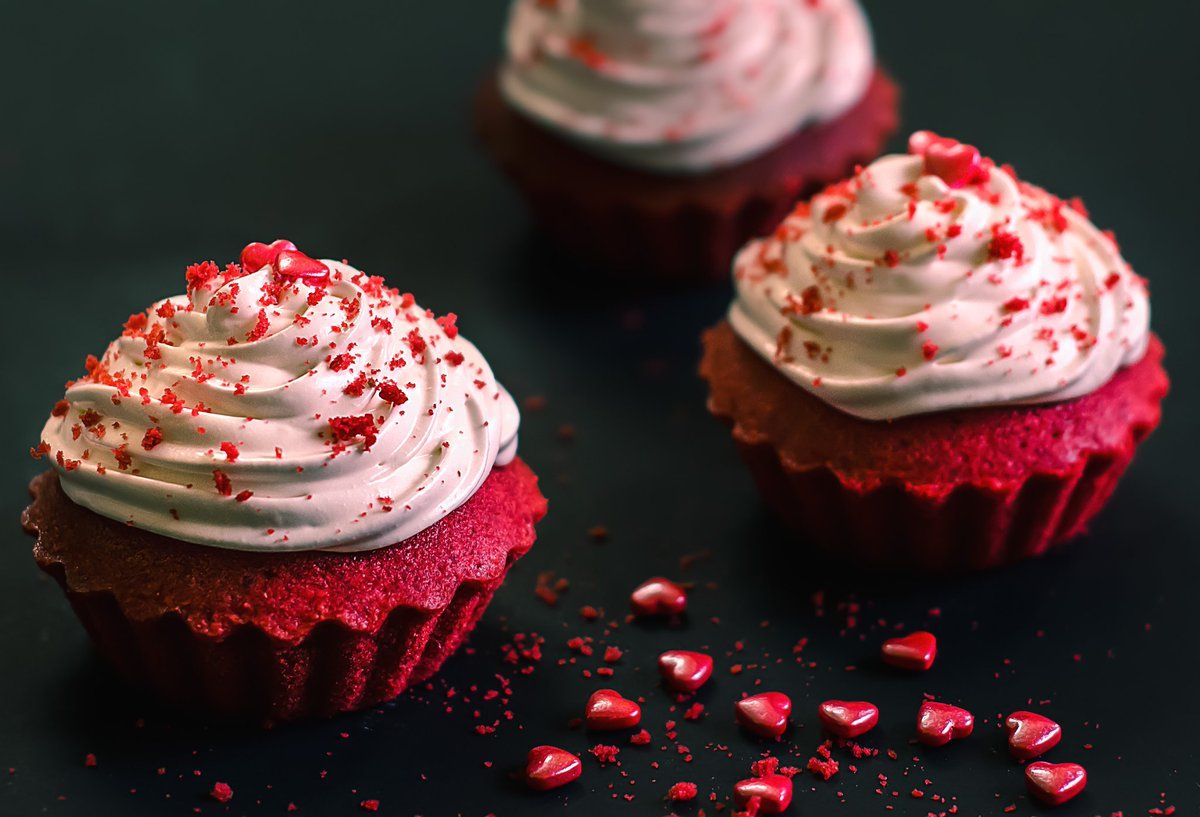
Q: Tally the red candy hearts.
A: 15